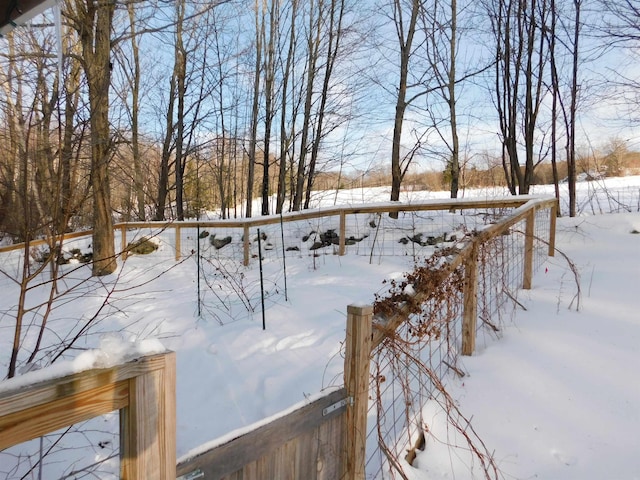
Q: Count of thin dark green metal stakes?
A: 3